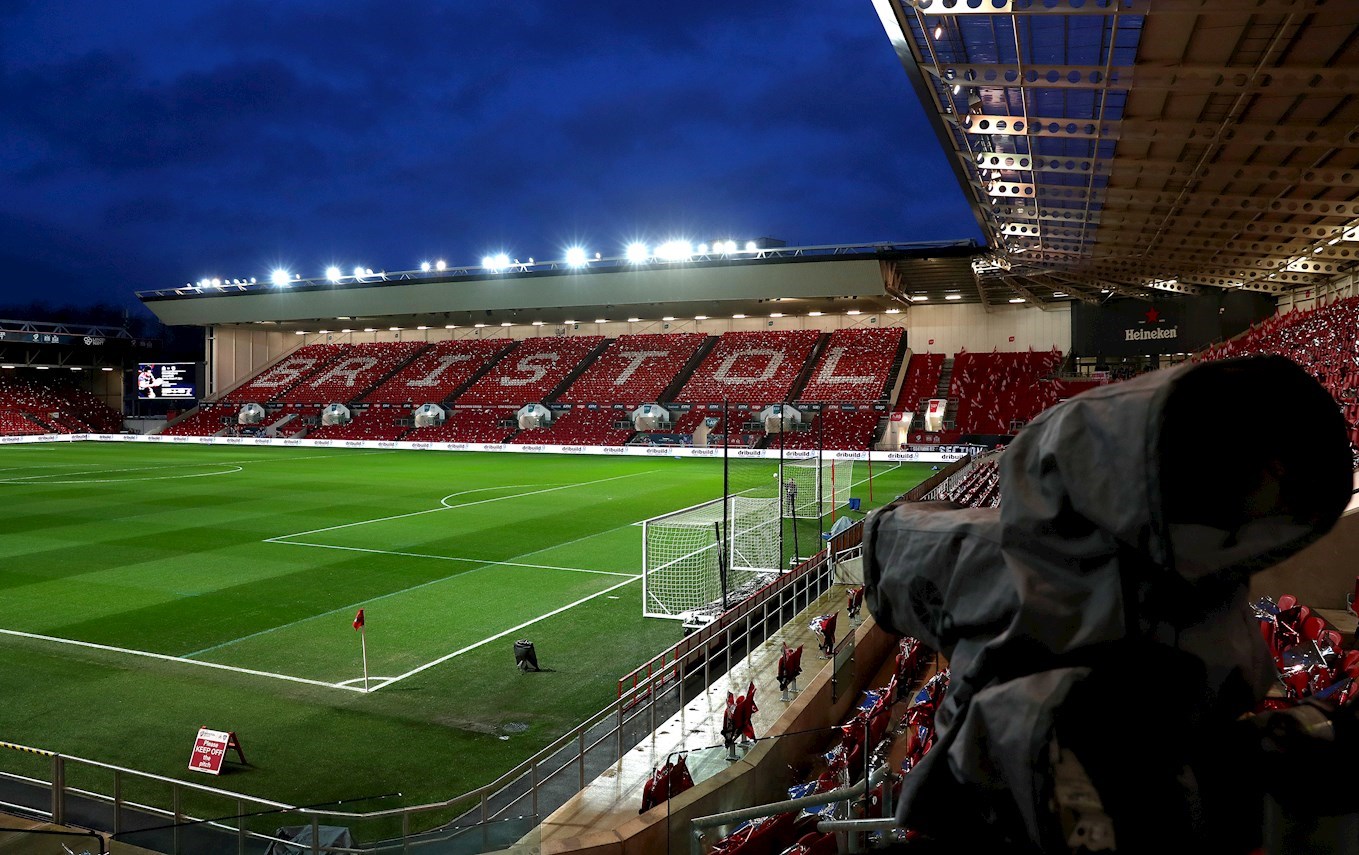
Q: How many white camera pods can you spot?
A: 6